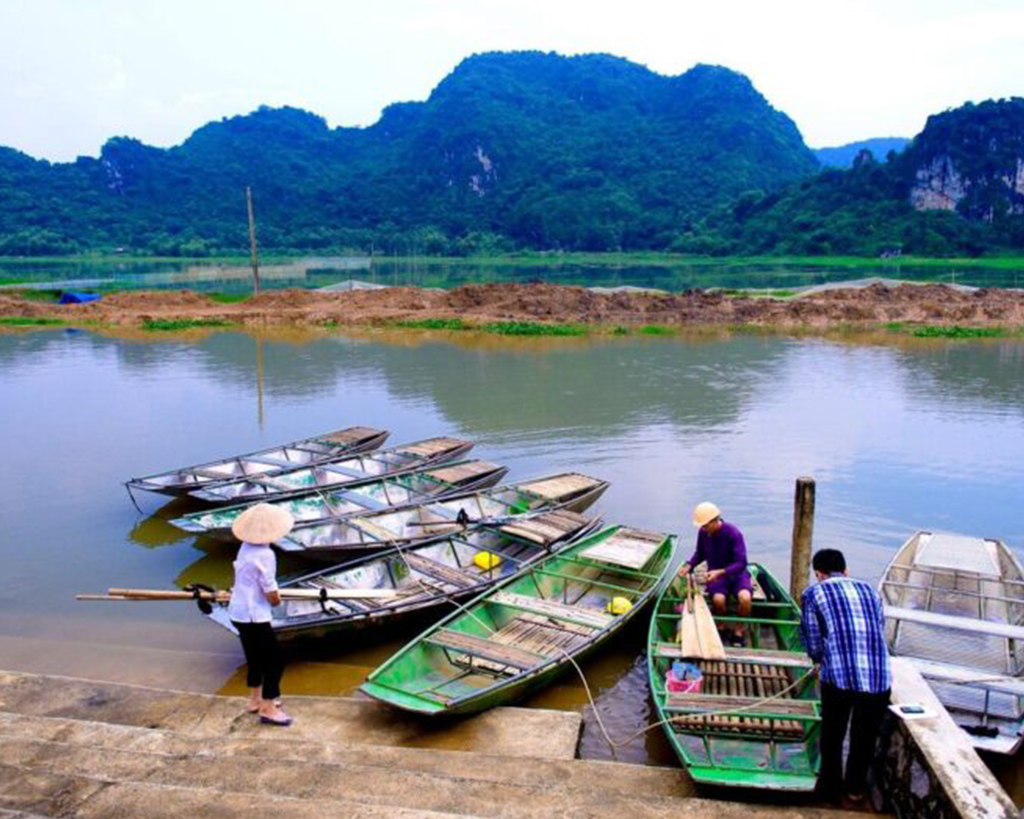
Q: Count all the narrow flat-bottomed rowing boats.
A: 8